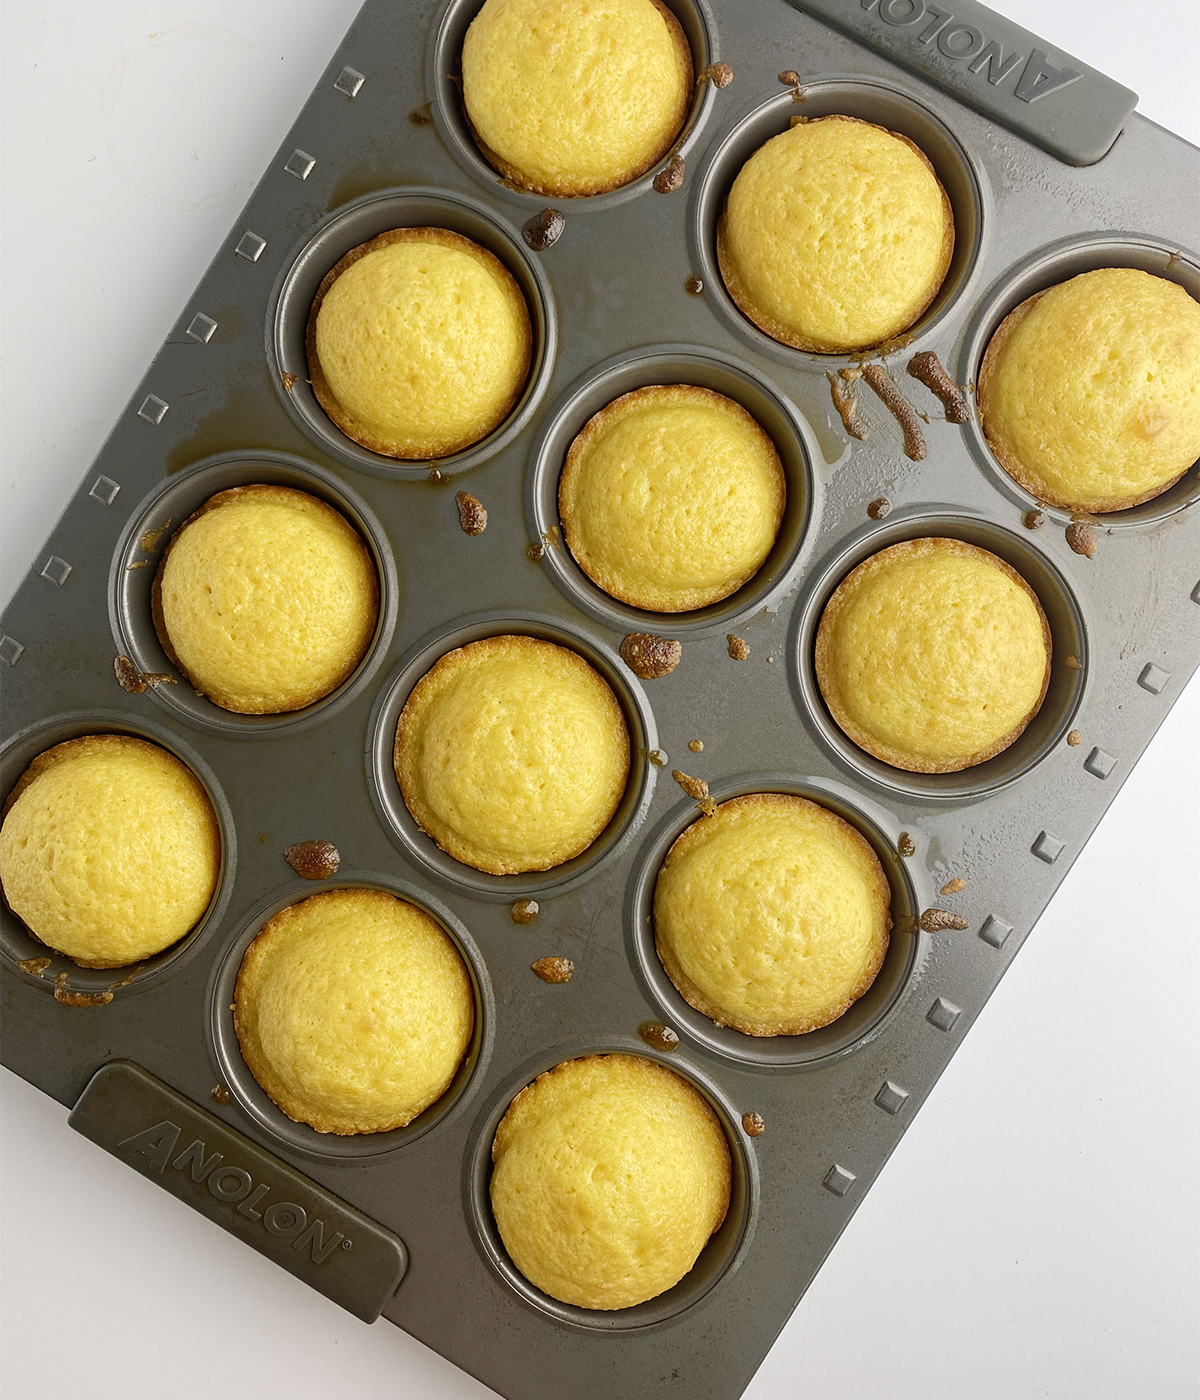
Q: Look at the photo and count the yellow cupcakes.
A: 12